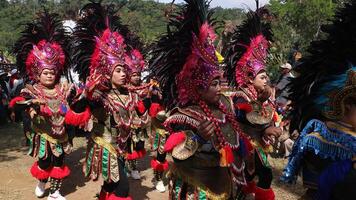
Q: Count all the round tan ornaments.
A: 2